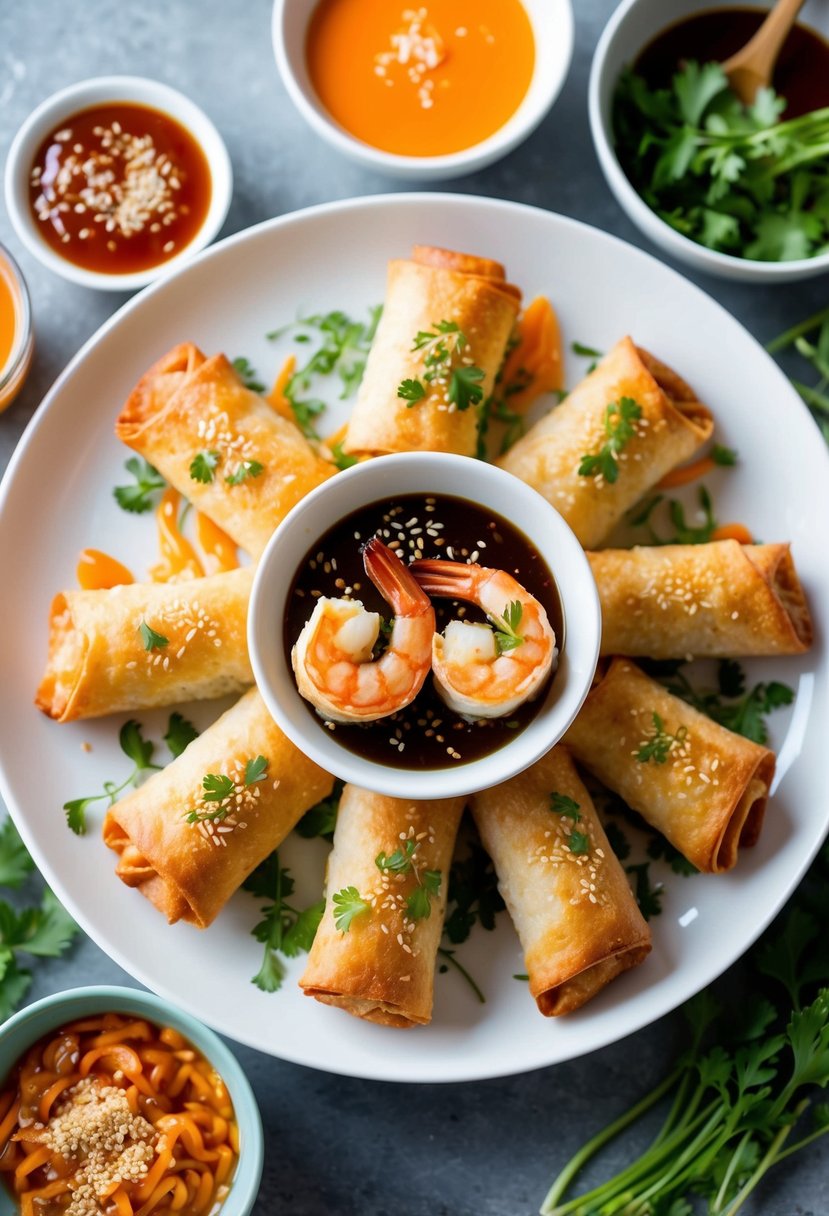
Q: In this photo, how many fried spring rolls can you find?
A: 9